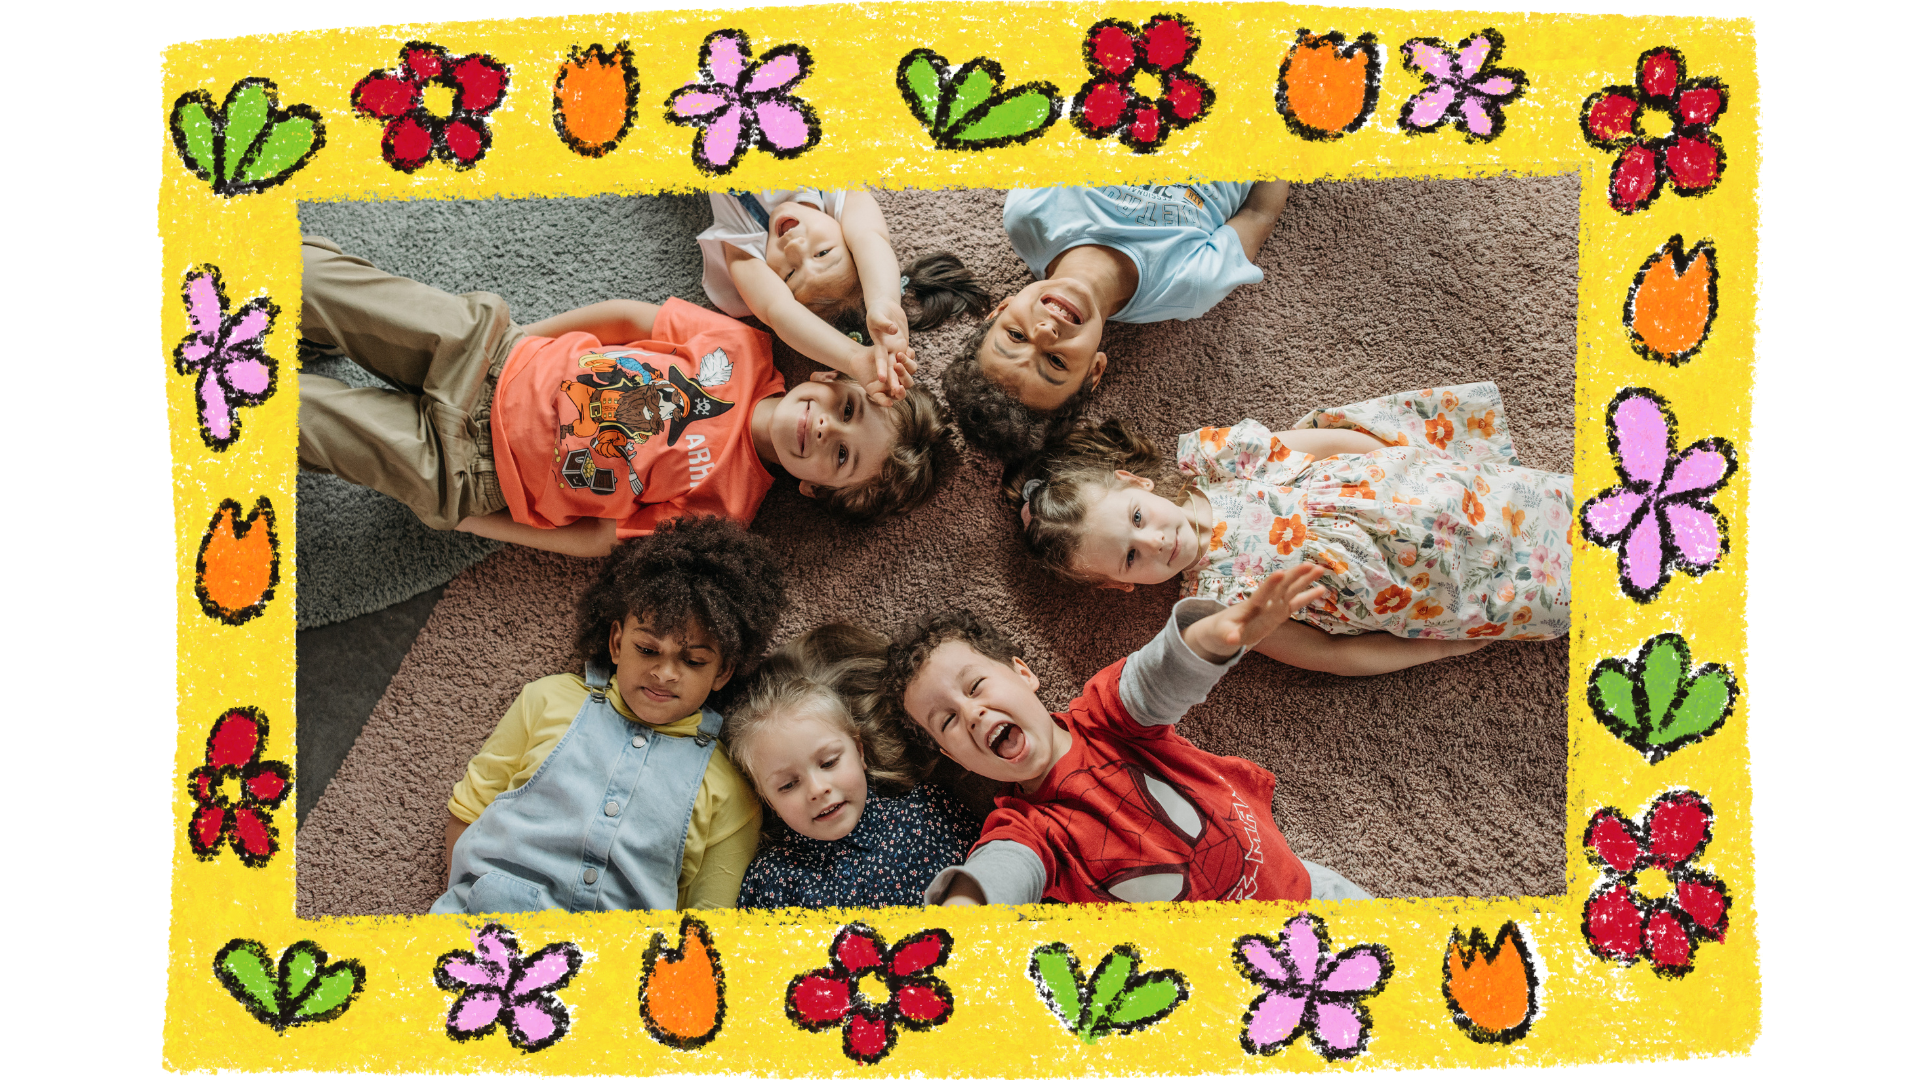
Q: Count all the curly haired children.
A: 3